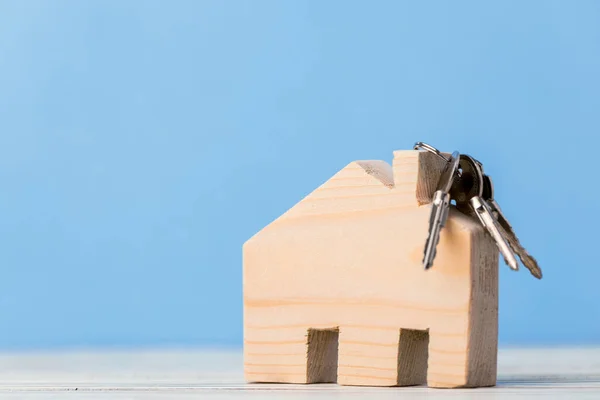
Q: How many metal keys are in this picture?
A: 3